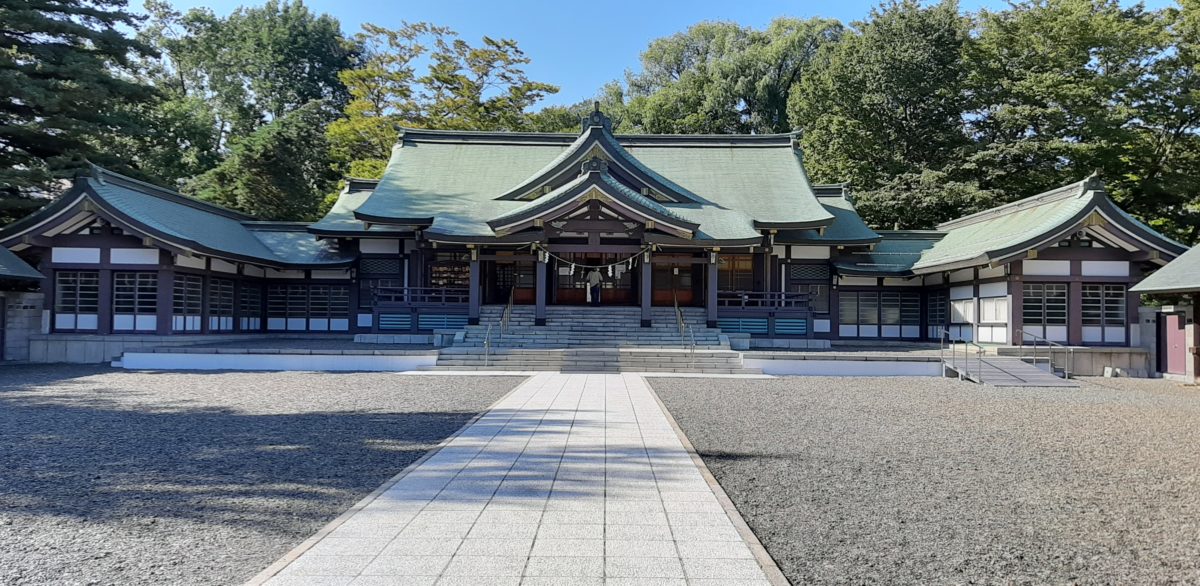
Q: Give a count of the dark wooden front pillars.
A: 4